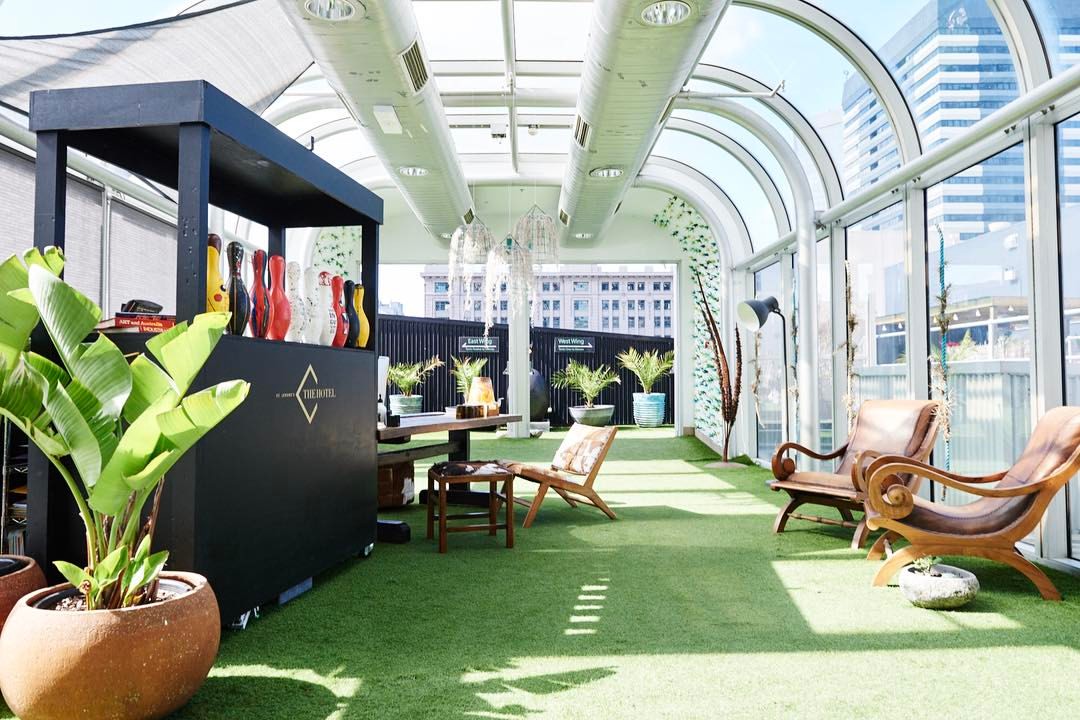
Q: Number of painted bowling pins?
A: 10